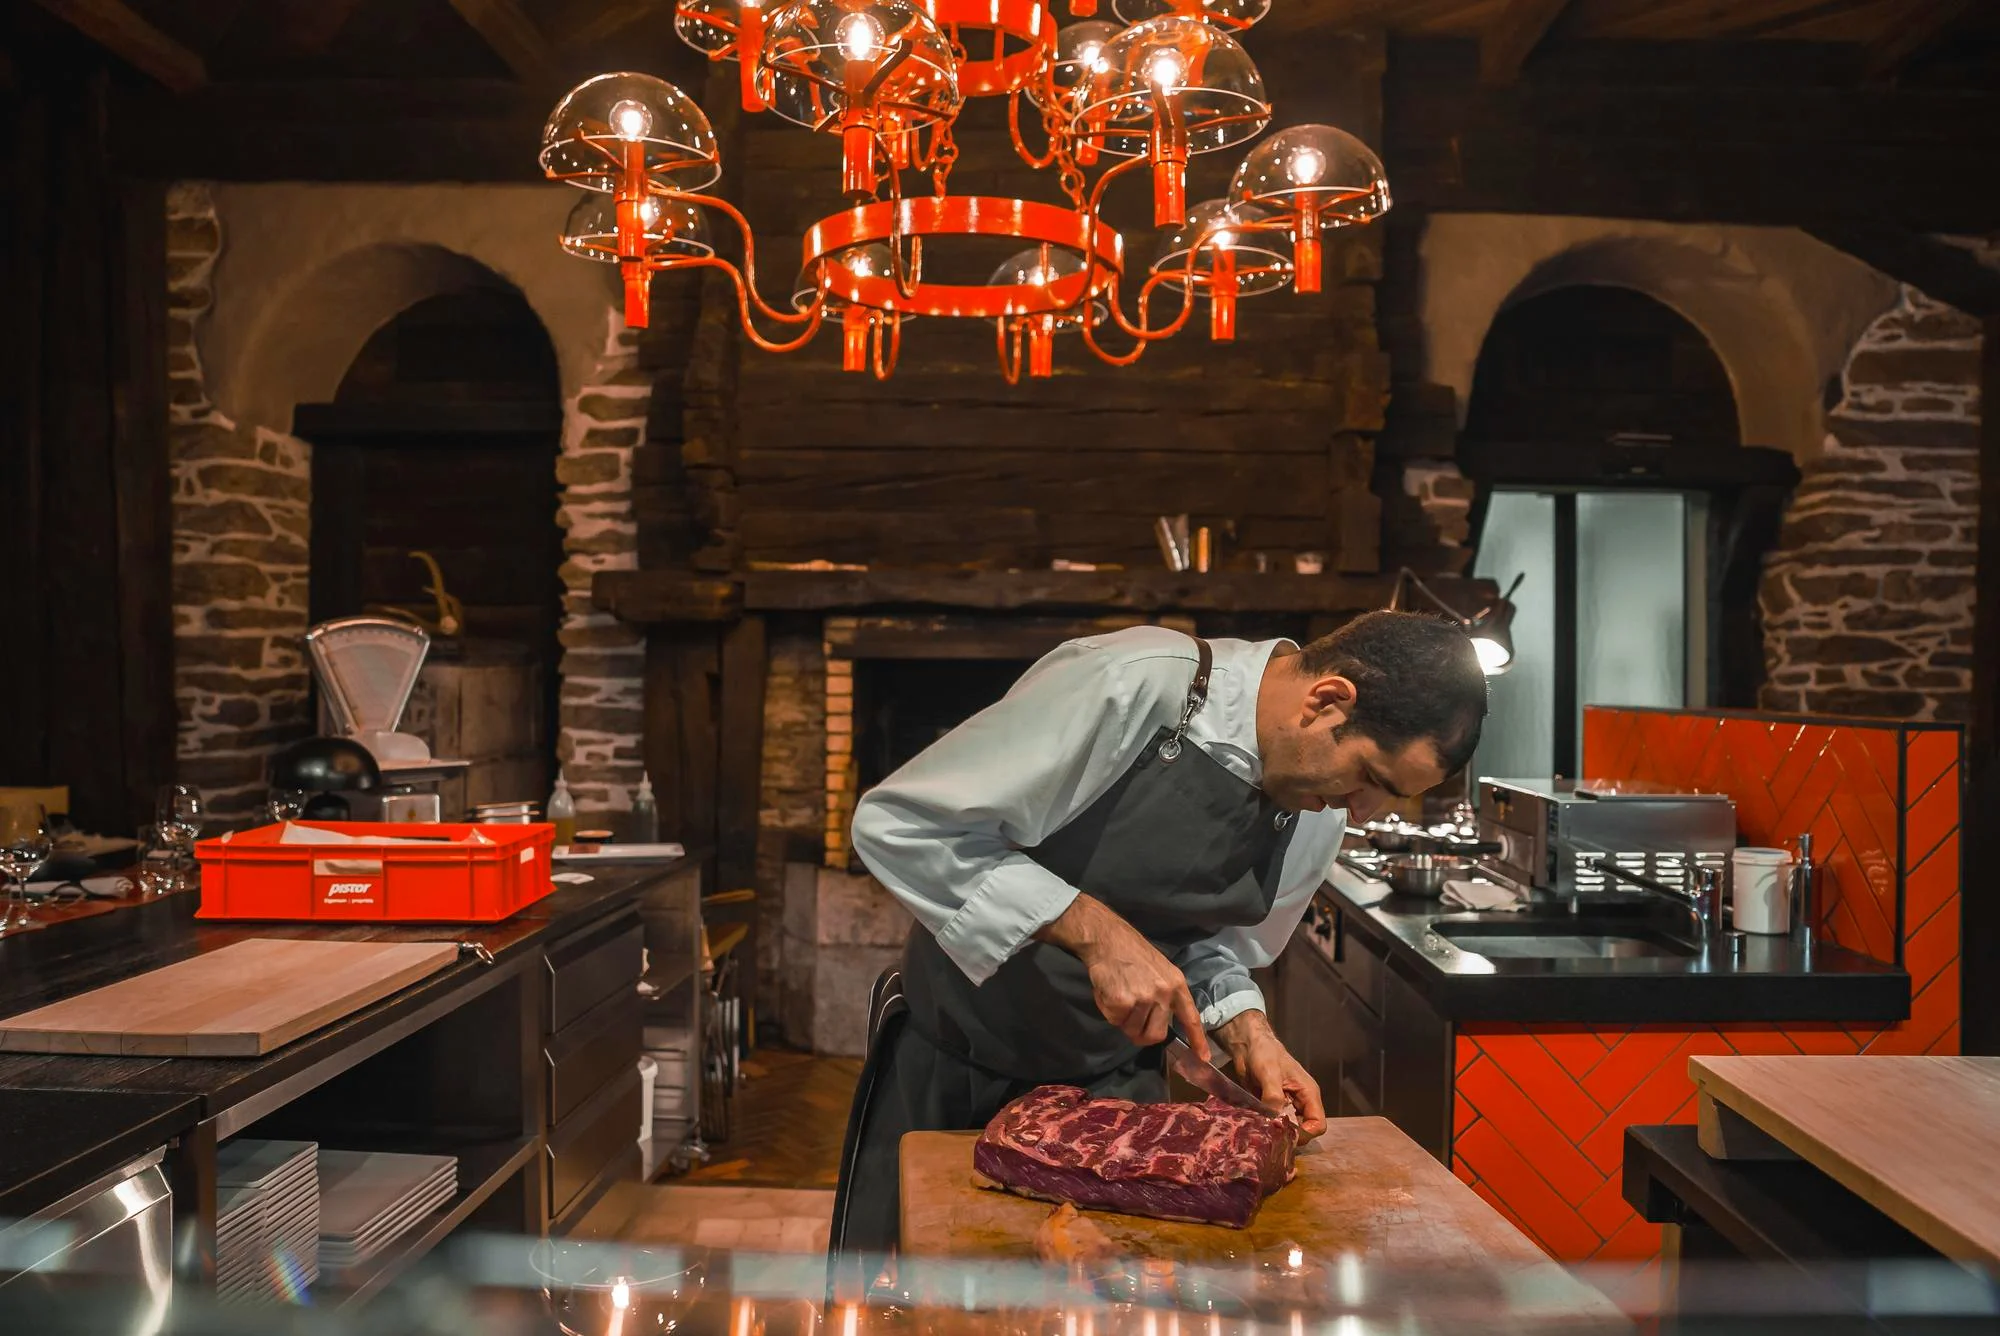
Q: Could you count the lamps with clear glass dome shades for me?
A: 12